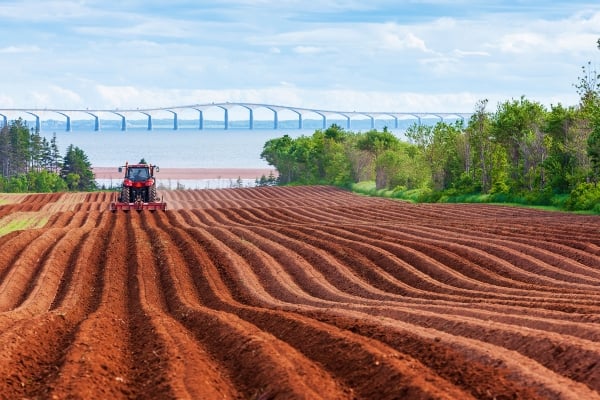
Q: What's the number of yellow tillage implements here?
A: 0